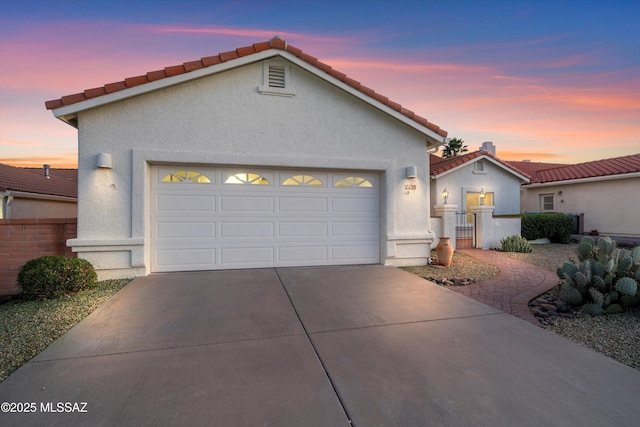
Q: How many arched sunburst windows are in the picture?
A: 4